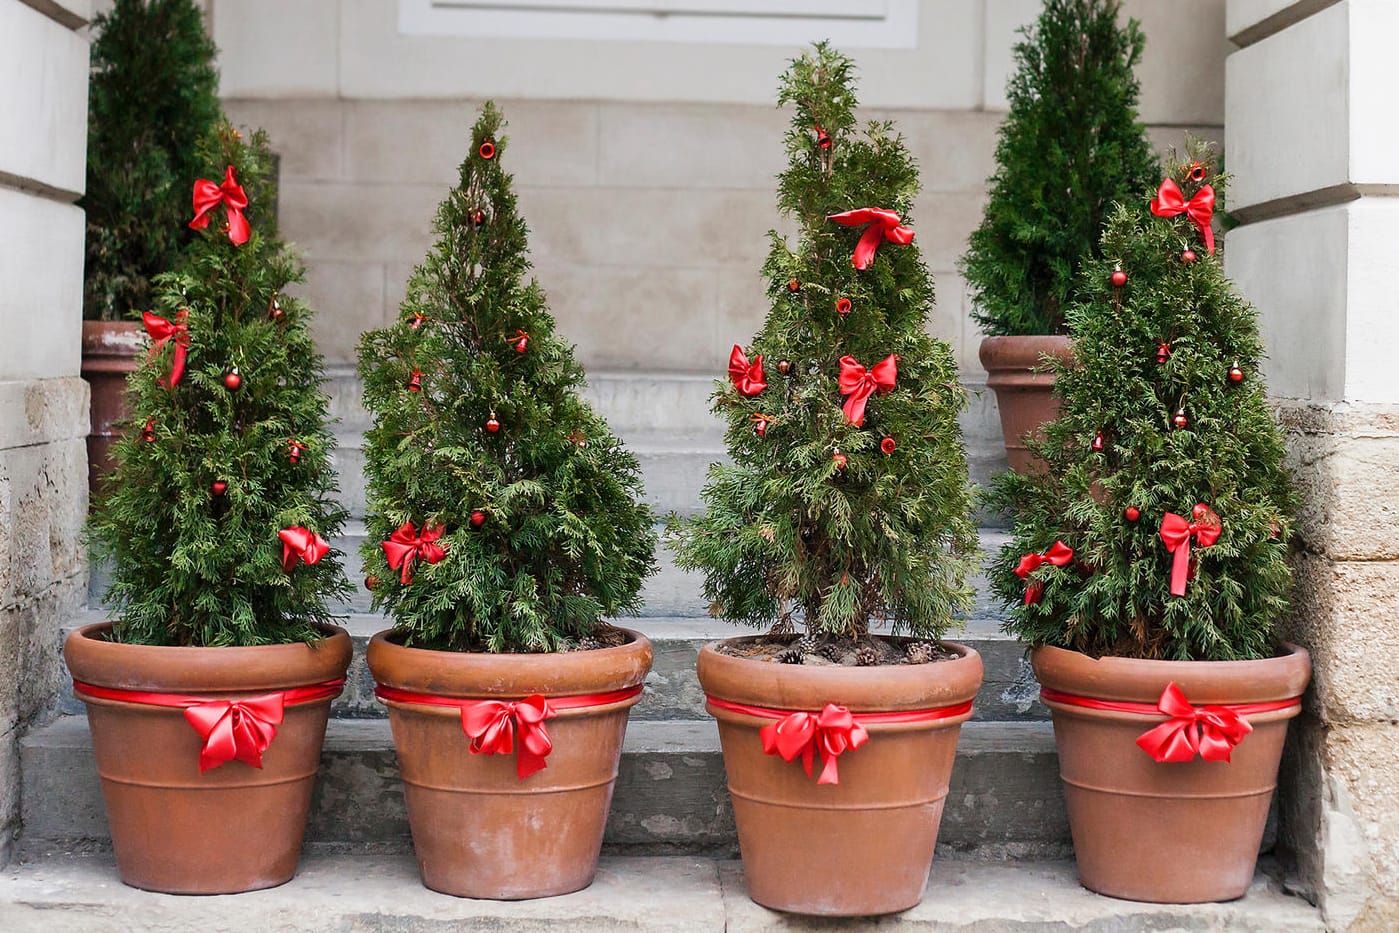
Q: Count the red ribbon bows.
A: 14